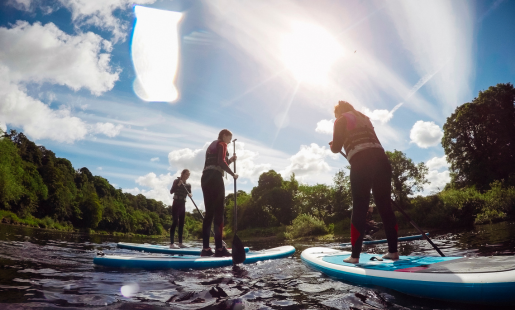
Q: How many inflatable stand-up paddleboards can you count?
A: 4